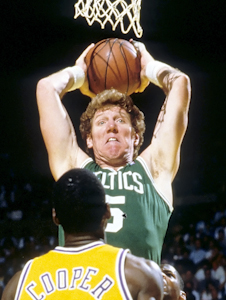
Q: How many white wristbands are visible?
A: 2